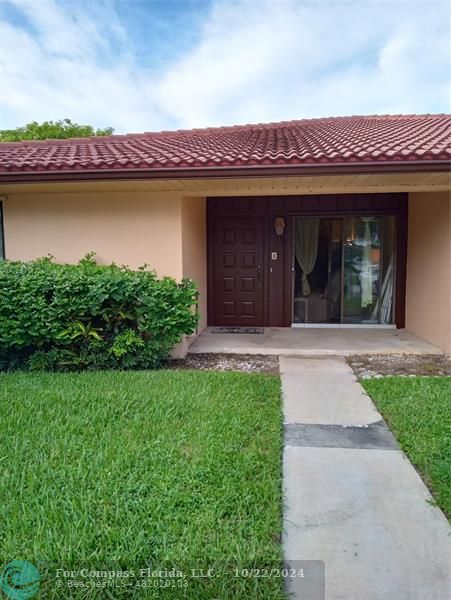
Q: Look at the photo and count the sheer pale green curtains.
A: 2